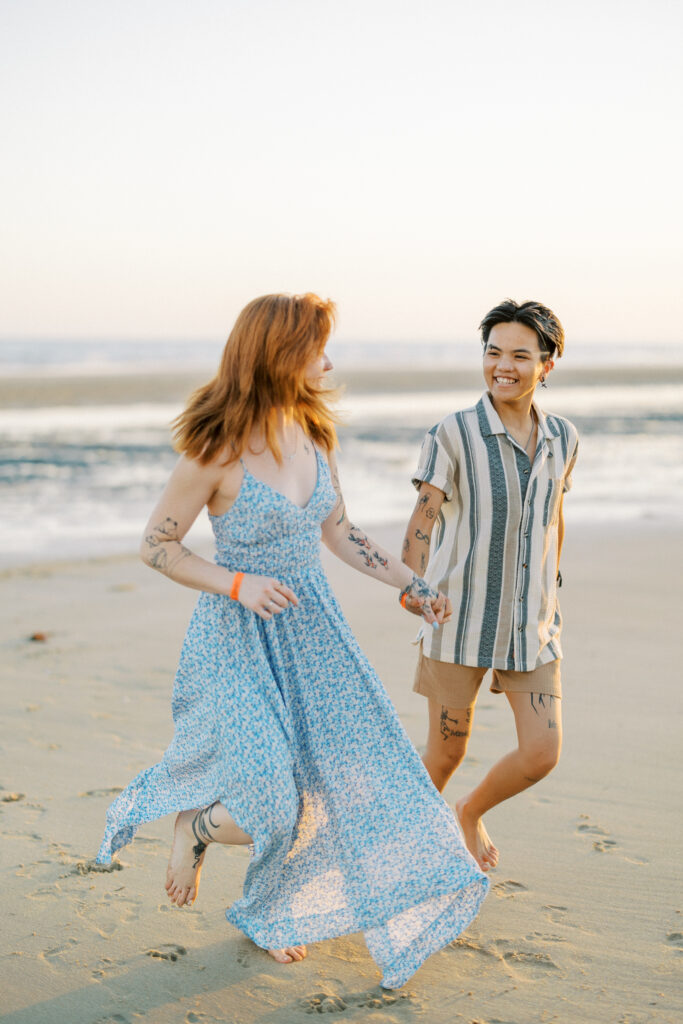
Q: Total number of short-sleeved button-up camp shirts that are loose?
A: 1